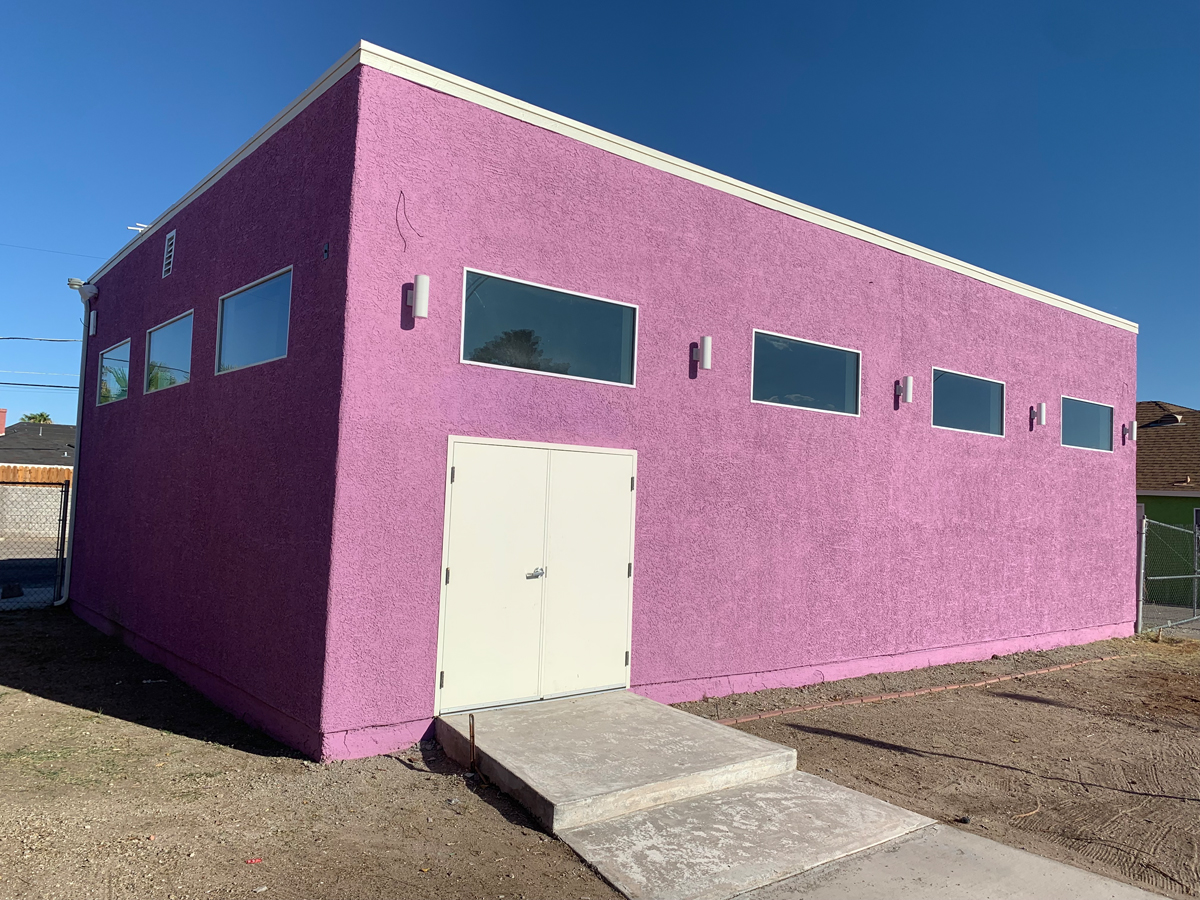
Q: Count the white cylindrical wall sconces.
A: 5